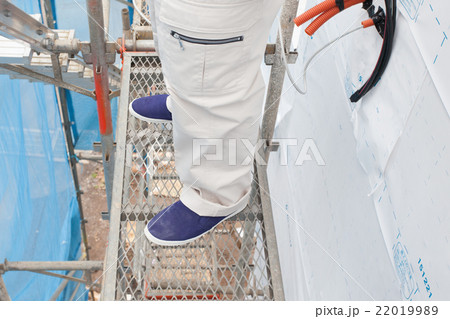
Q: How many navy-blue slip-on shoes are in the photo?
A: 2